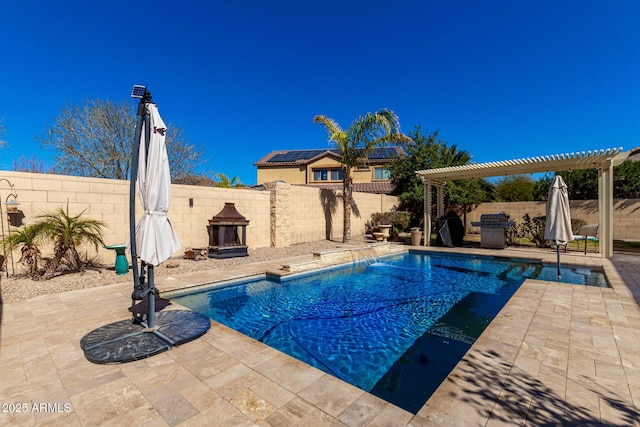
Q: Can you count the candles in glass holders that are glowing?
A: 0